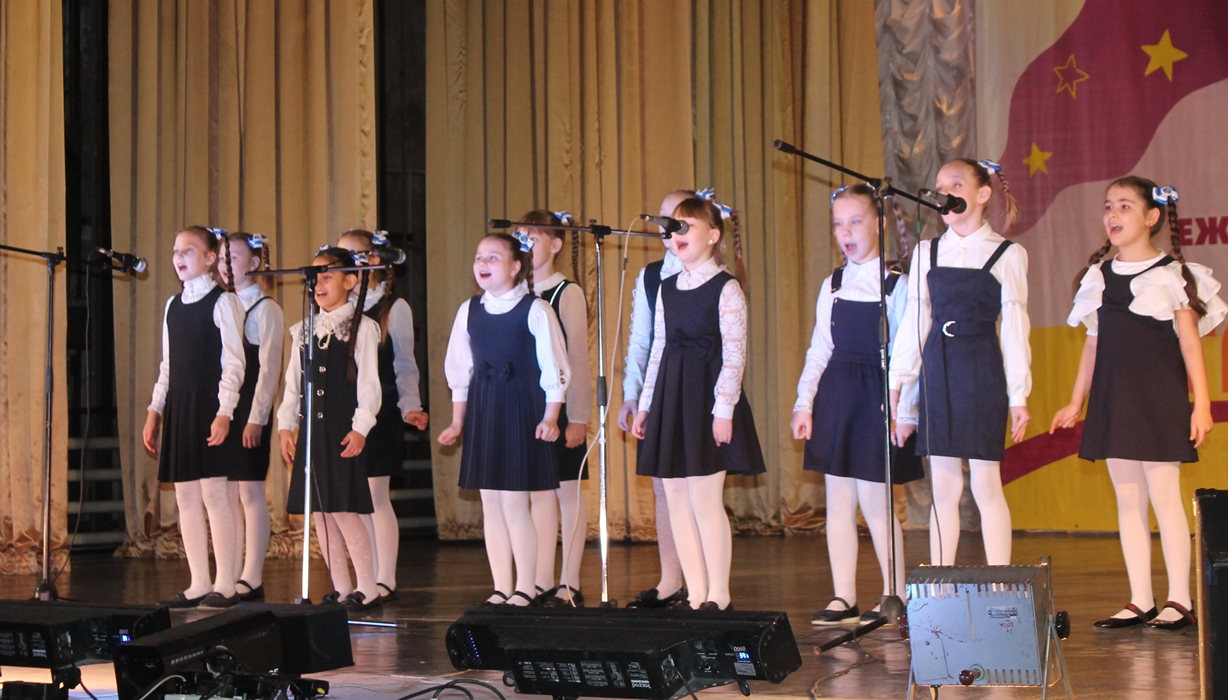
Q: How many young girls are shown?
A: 11